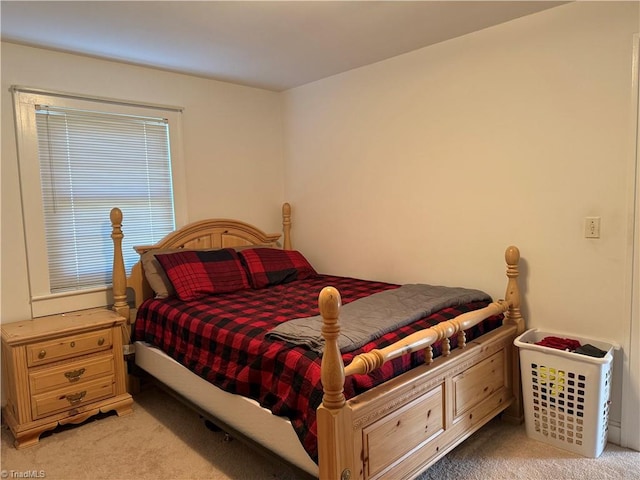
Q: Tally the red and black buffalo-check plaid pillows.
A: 2